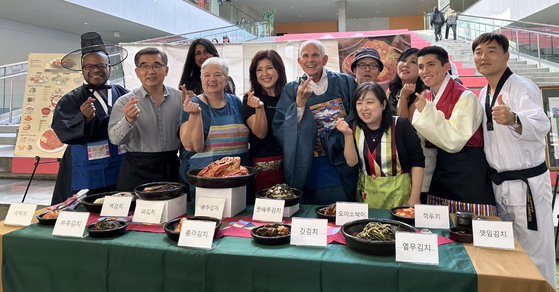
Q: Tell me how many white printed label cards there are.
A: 12